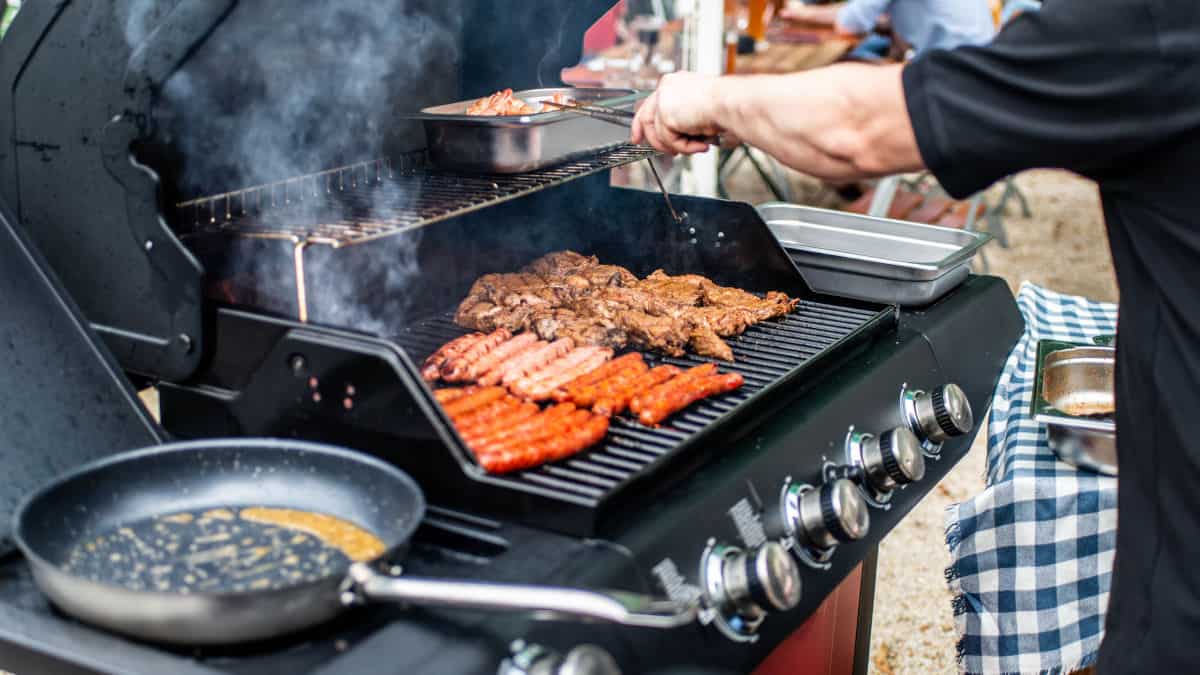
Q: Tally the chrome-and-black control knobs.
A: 5